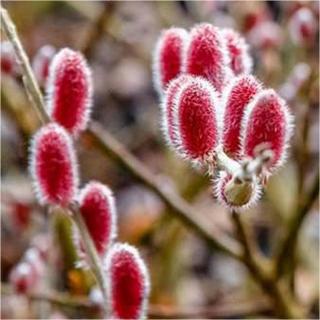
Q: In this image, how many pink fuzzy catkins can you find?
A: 11